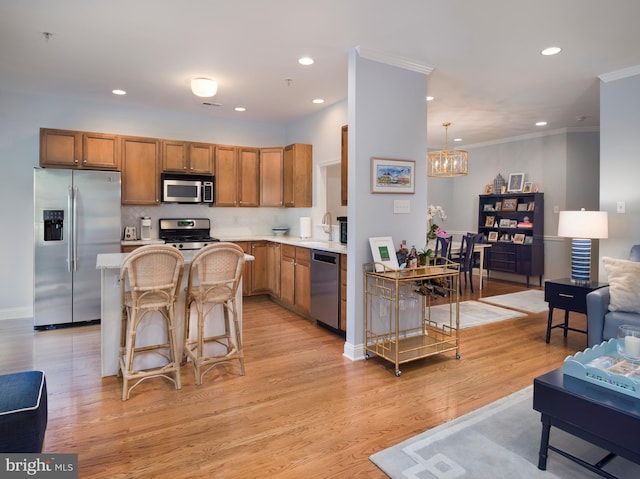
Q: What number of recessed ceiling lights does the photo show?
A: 8